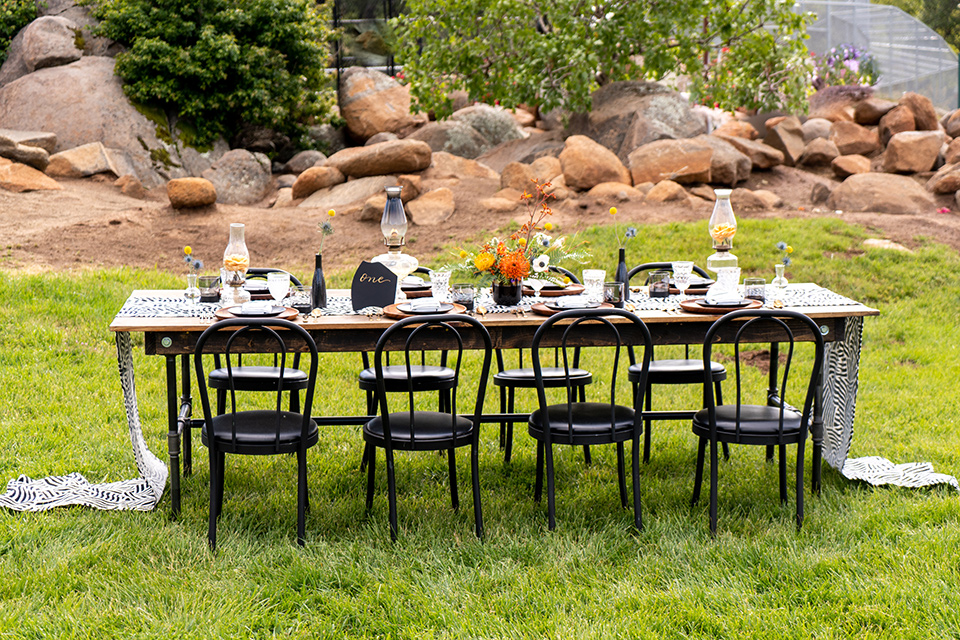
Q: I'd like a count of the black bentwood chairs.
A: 8